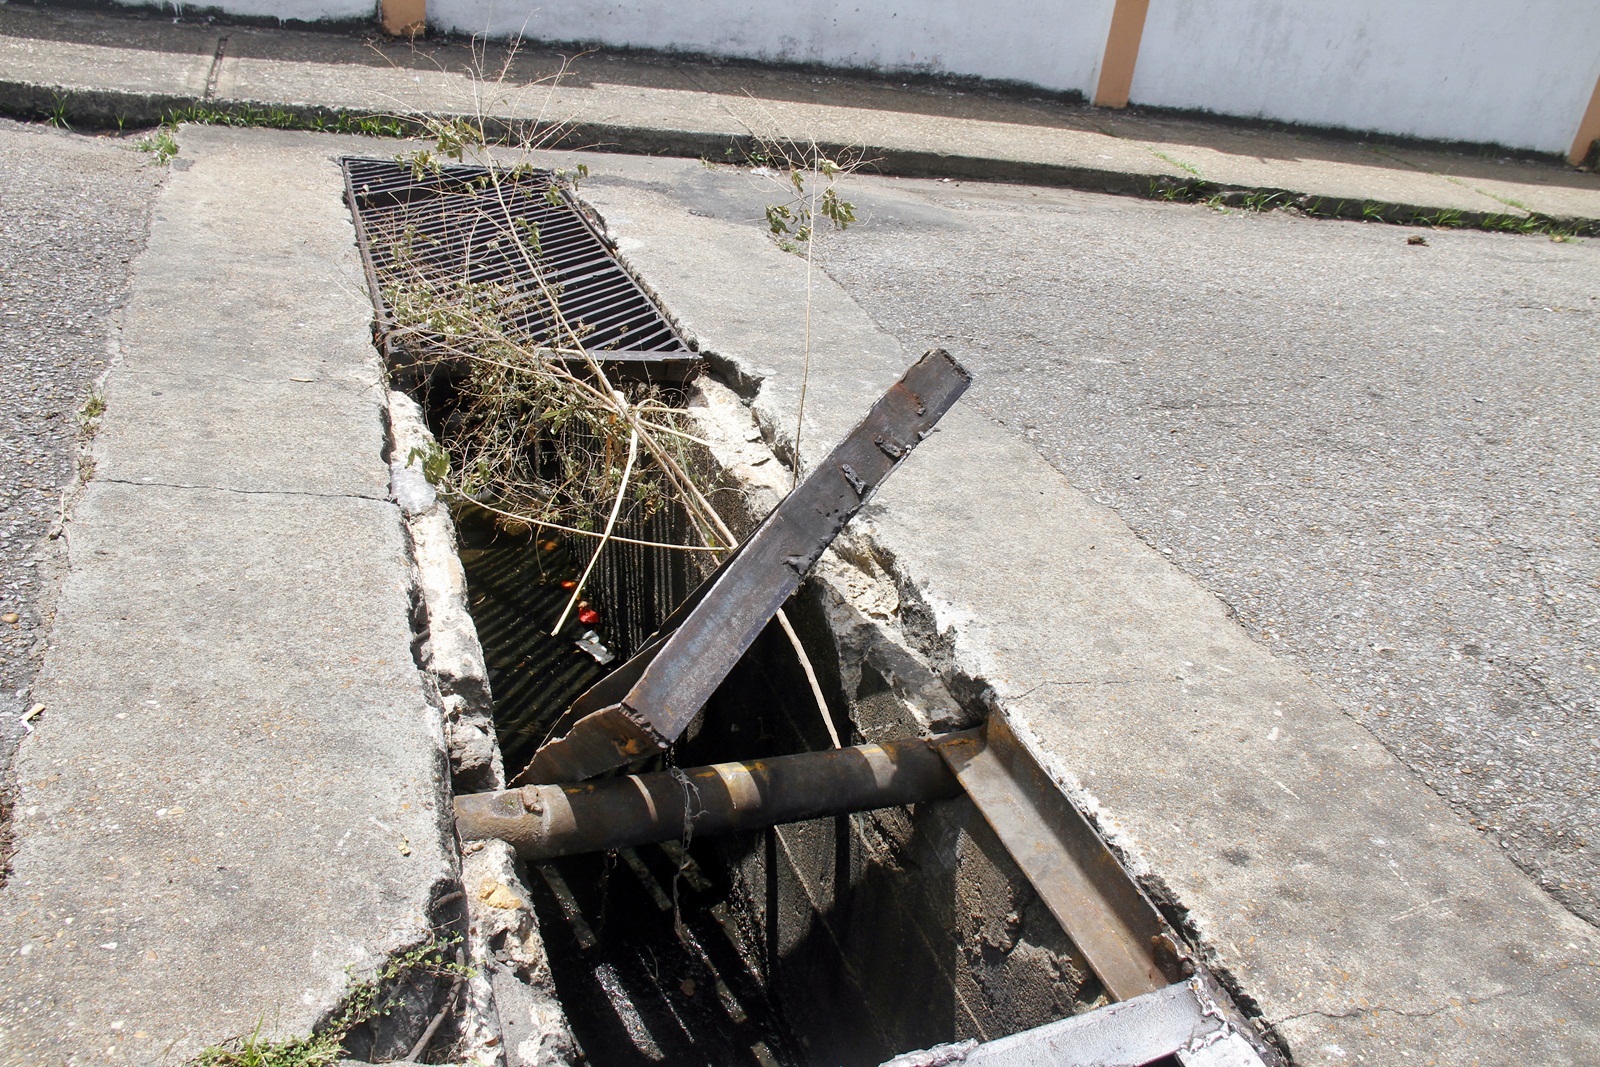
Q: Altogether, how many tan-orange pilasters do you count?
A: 3